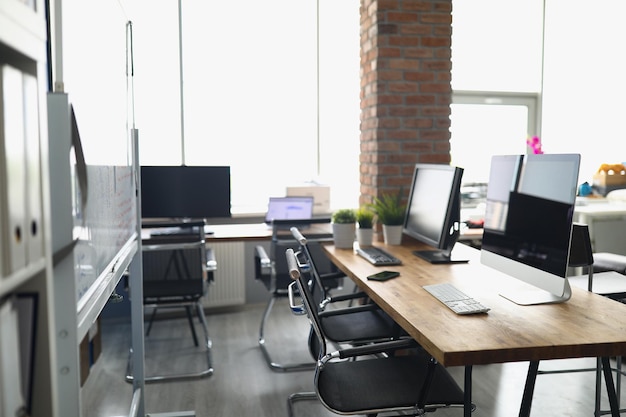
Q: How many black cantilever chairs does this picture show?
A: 4